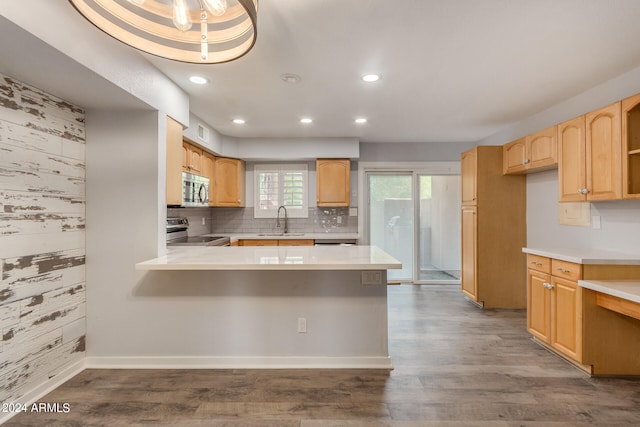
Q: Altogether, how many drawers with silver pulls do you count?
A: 2